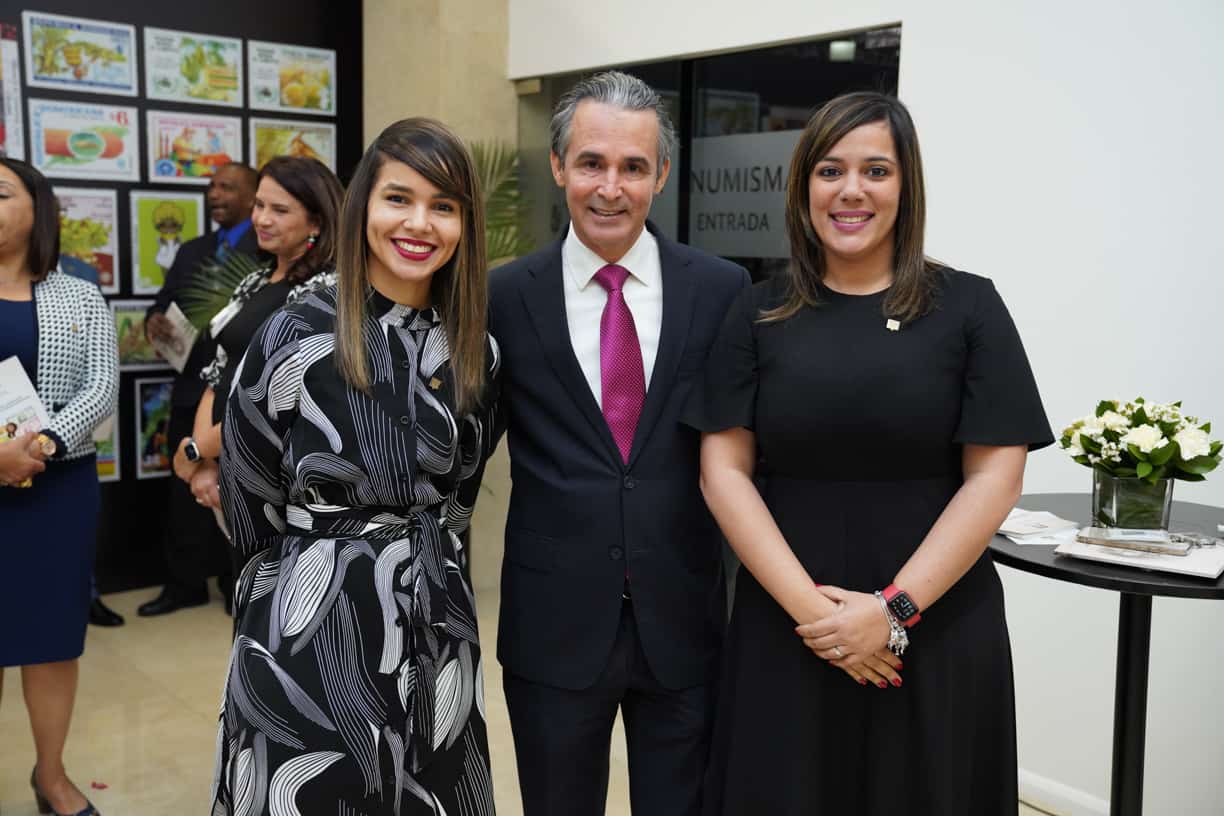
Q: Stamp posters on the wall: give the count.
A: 12